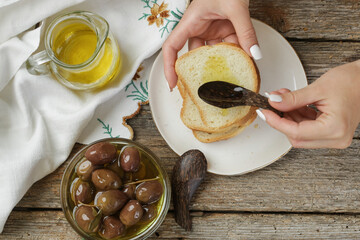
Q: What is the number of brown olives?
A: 12